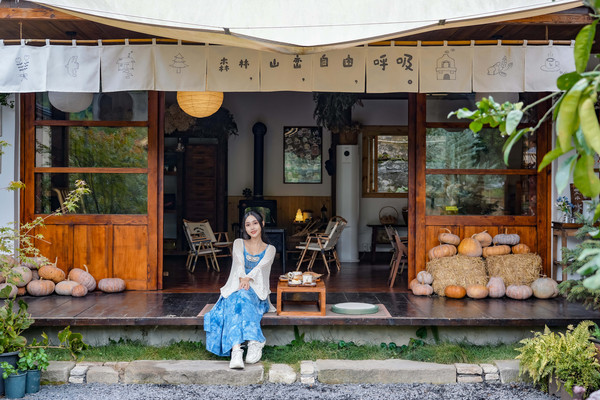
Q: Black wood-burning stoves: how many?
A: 1